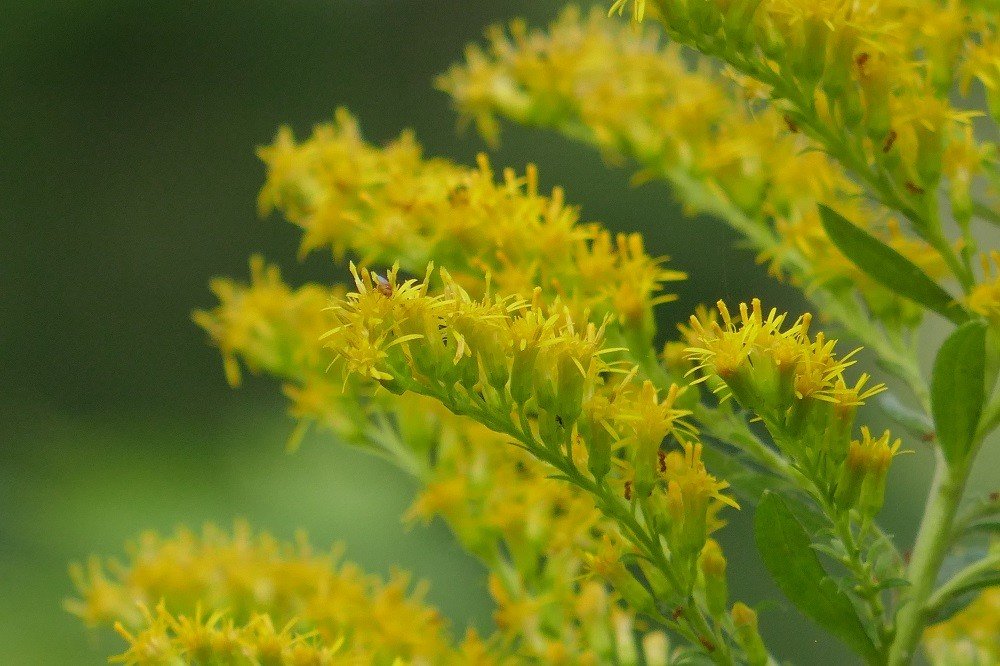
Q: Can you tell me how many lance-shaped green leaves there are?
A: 3